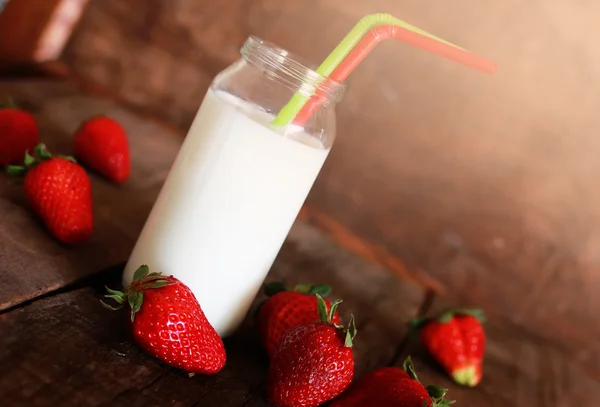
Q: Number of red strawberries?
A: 8